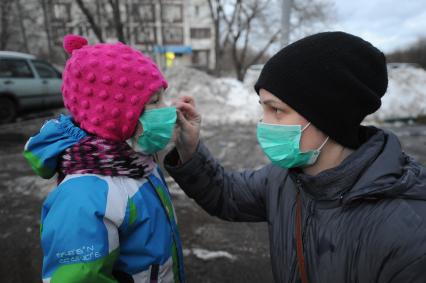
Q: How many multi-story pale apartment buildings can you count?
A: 1